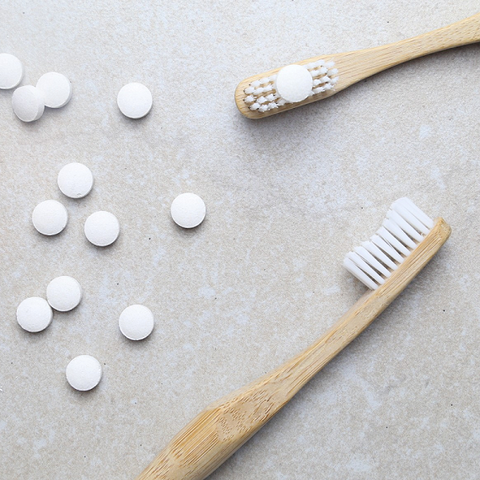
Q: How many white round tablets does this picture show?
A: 13